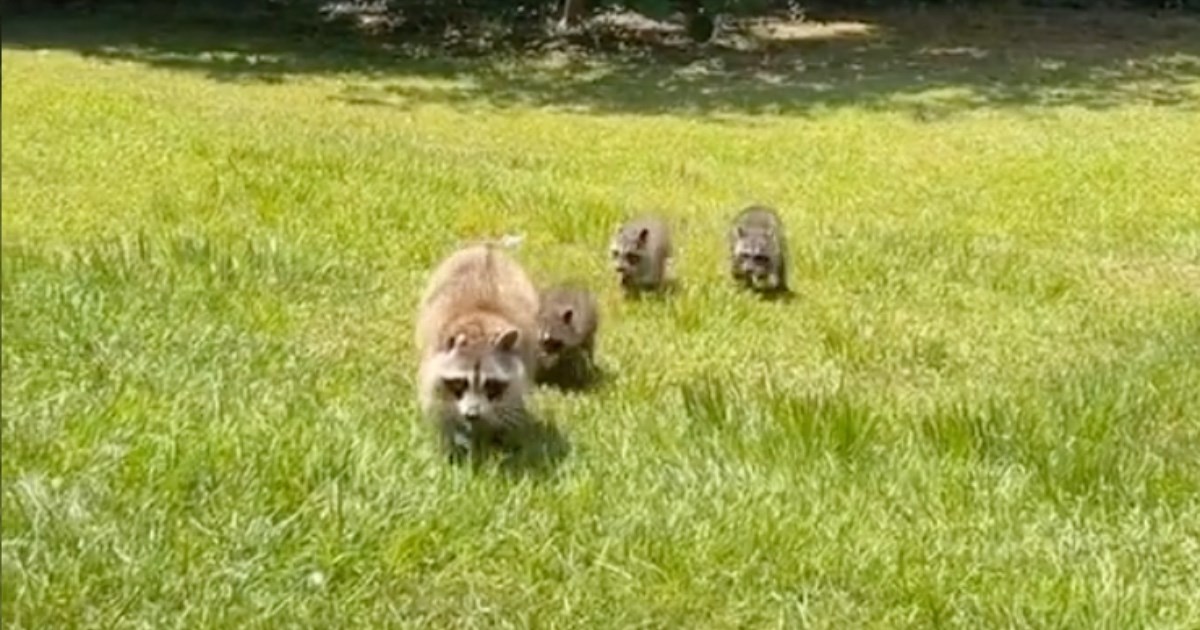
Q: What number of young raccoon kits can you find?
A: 3